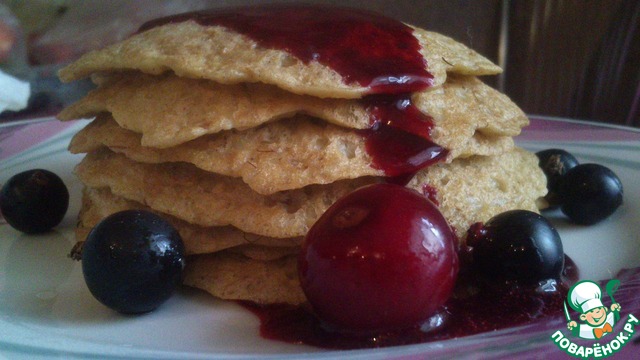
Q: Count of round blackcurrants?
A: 5